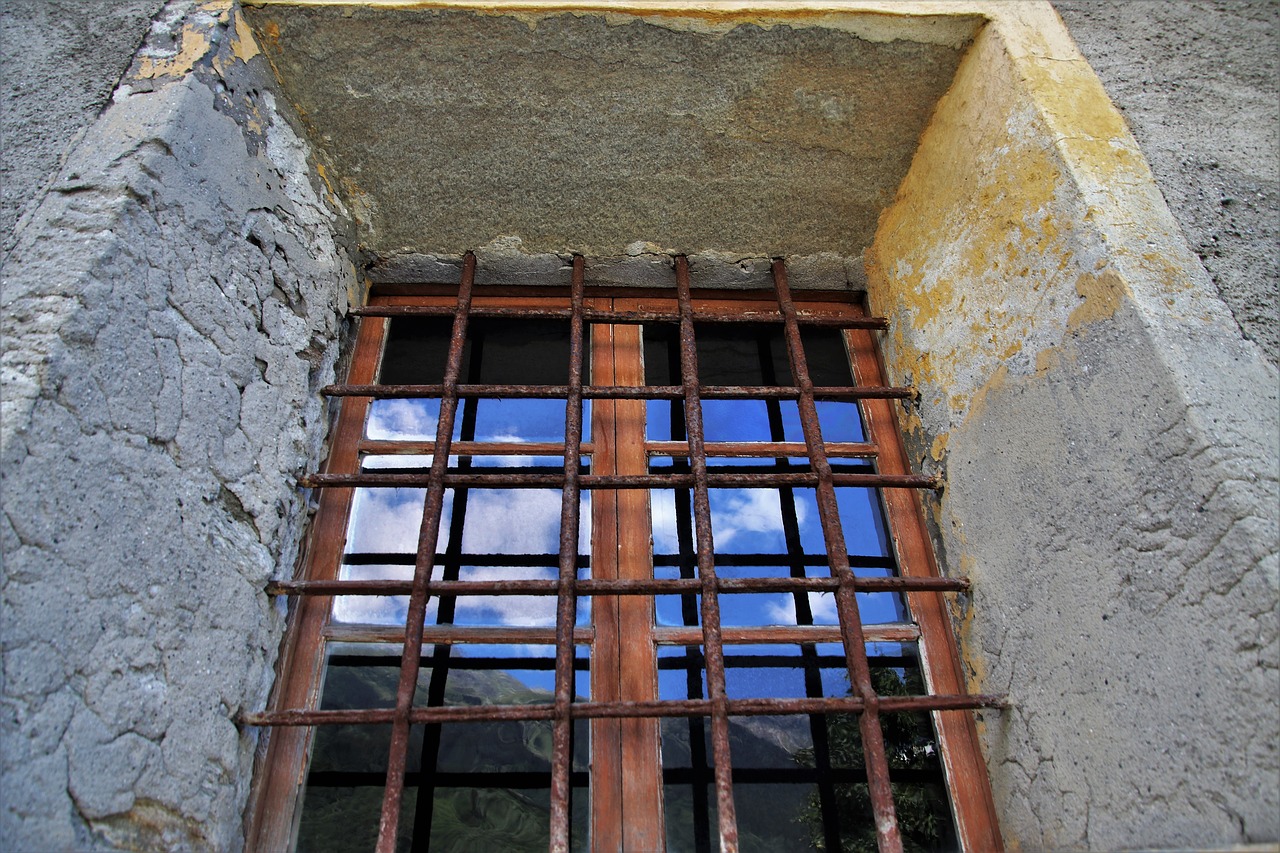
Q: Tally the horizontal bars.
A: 5